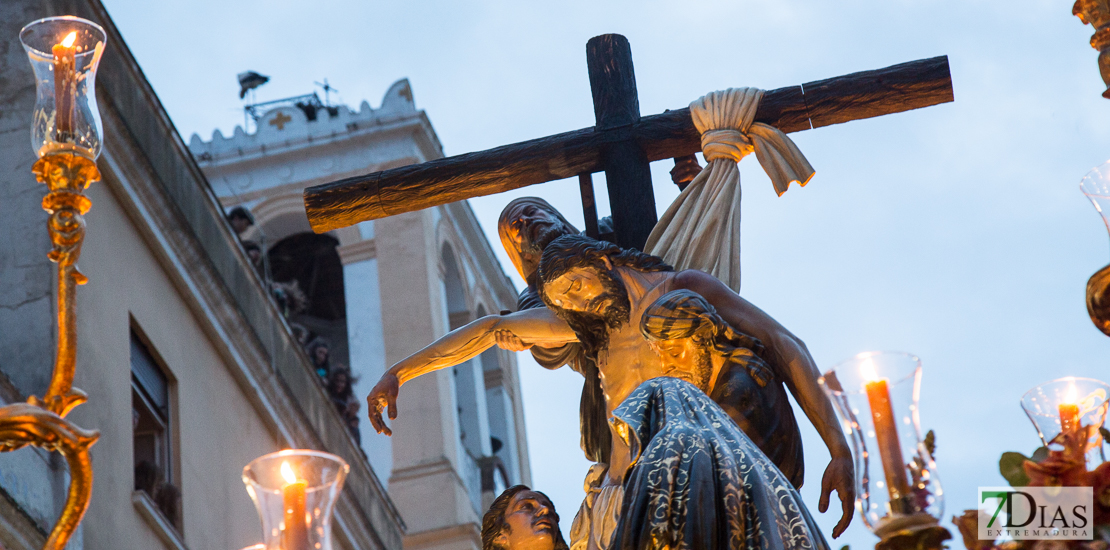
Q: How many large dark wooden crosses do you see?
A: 1